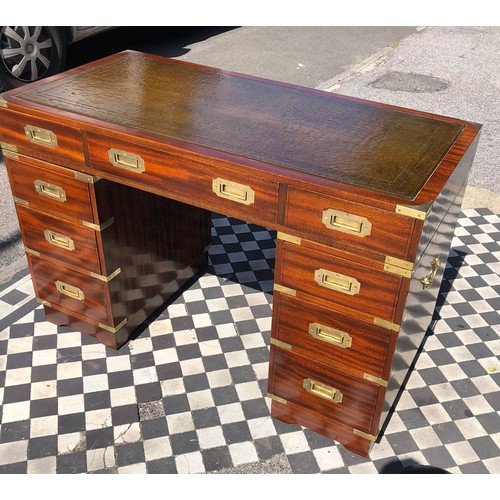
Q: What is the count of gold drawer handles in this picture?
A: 10